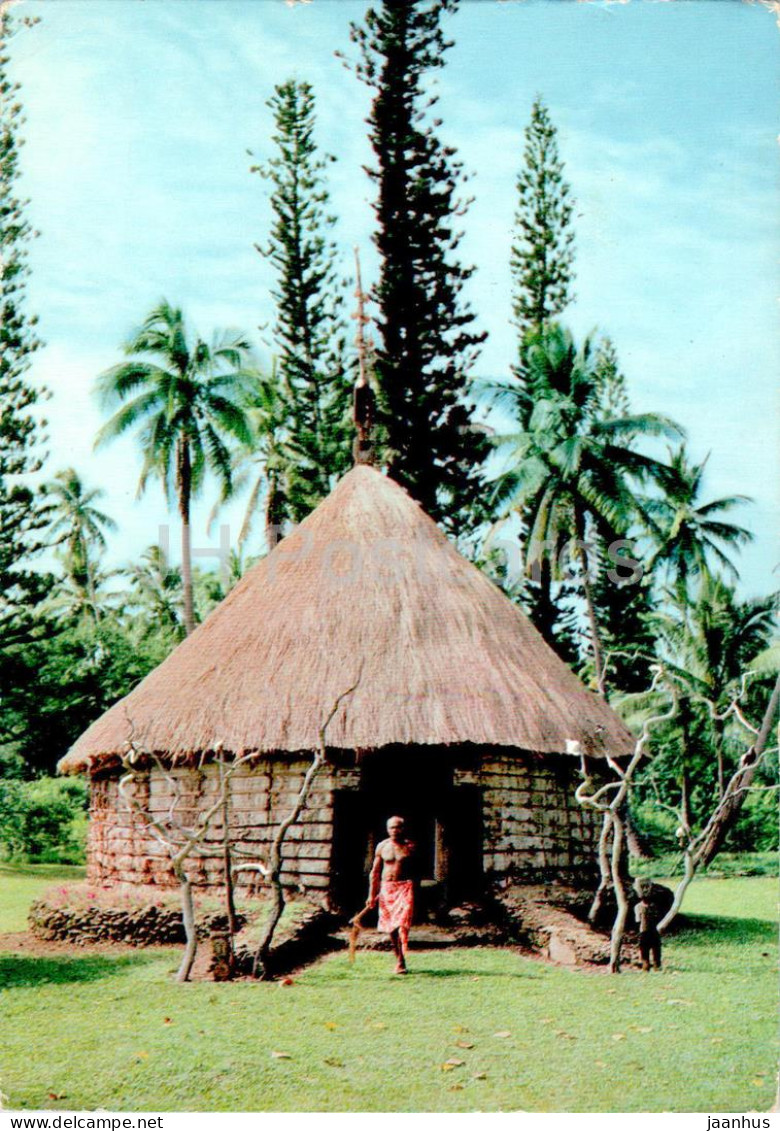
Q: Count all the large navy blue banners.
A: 0